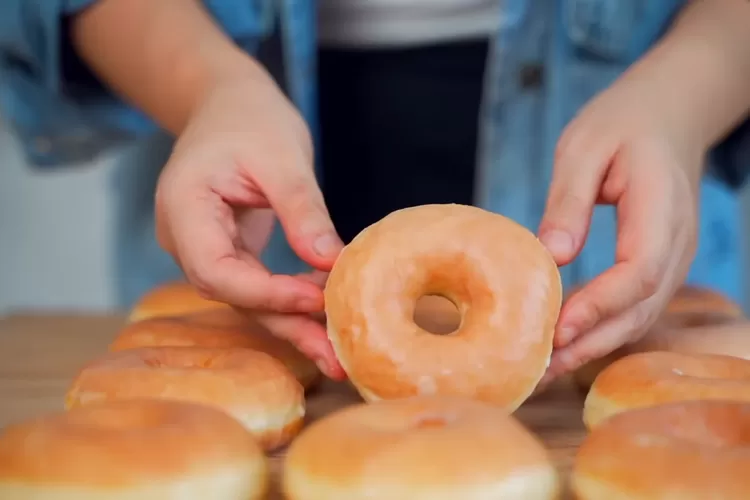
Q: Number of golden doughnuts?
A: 10